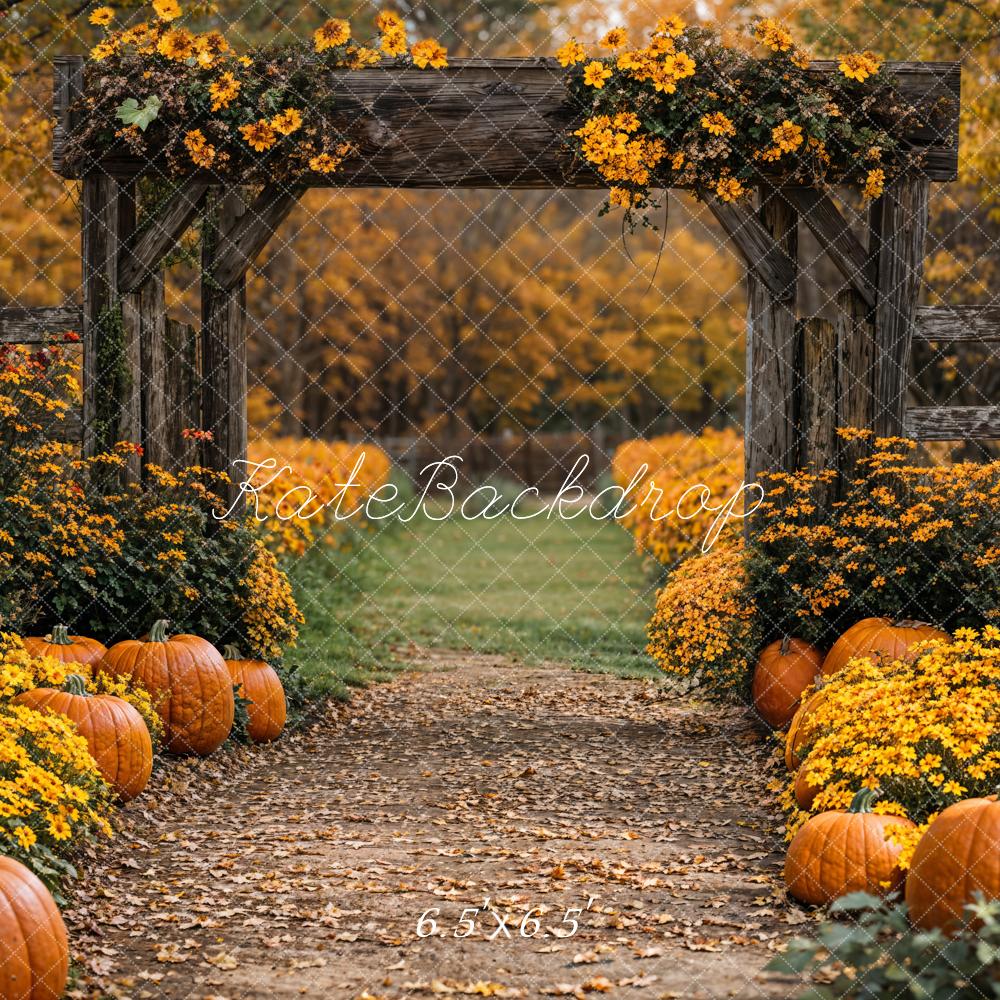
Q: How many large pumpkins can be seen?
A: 11